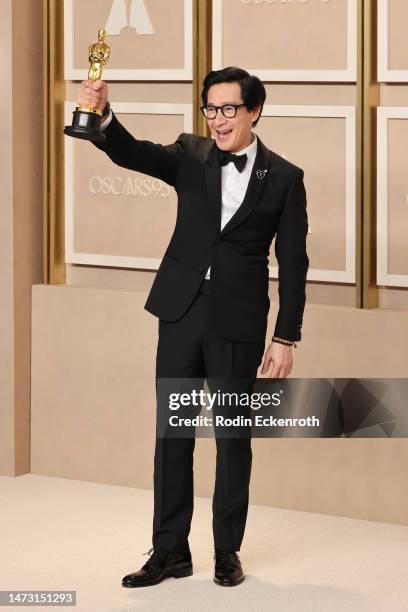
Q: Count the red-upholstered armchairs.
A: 0